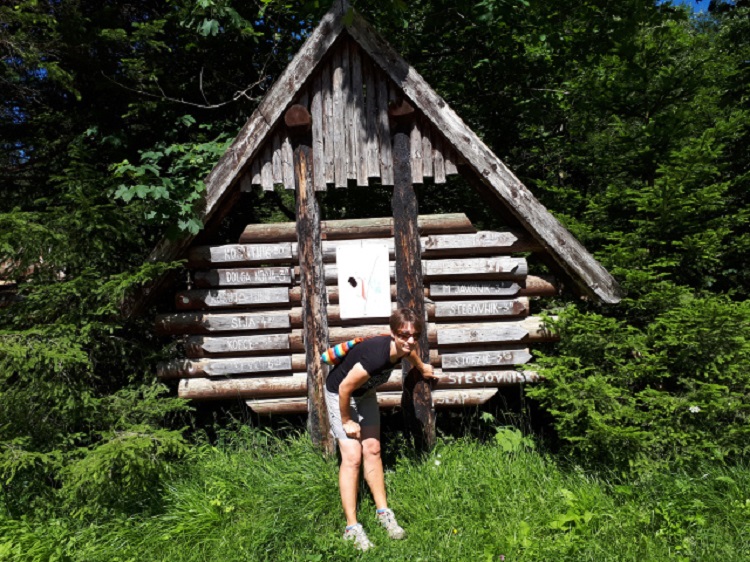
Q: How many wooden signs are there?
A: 12